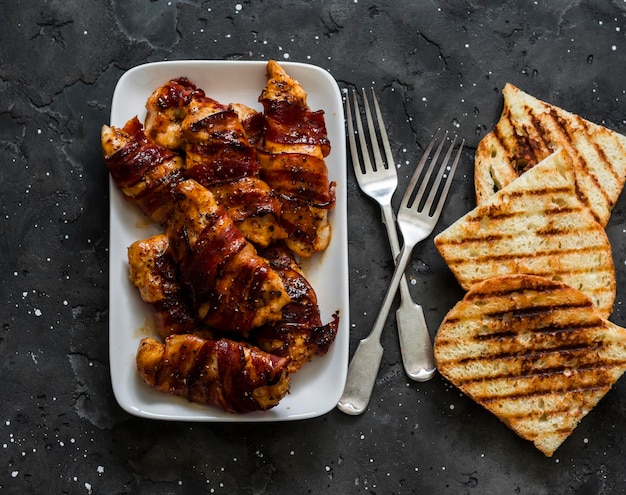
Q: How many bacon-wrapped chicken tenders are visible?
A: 8